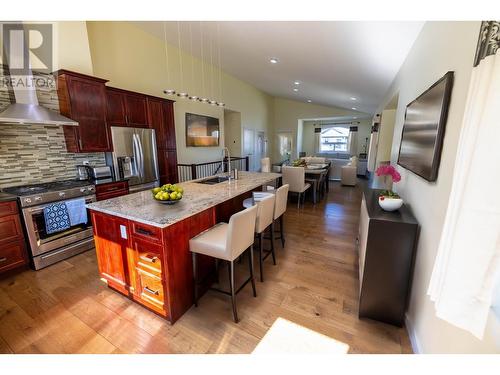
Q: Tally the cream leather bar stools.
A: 3